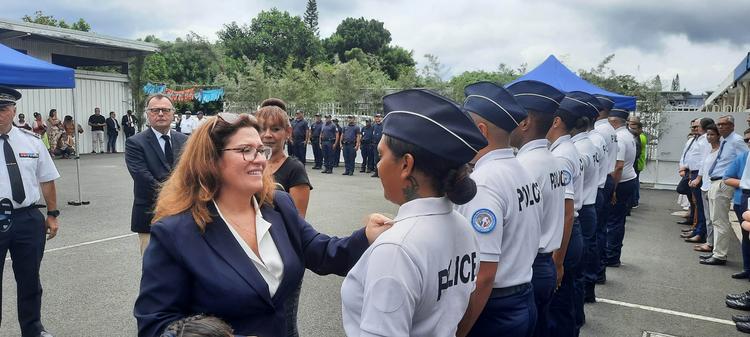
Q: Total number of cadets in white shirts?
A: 8